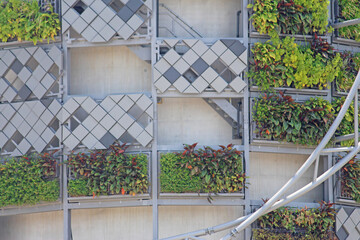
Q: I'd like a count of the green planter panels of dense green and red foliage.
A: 12